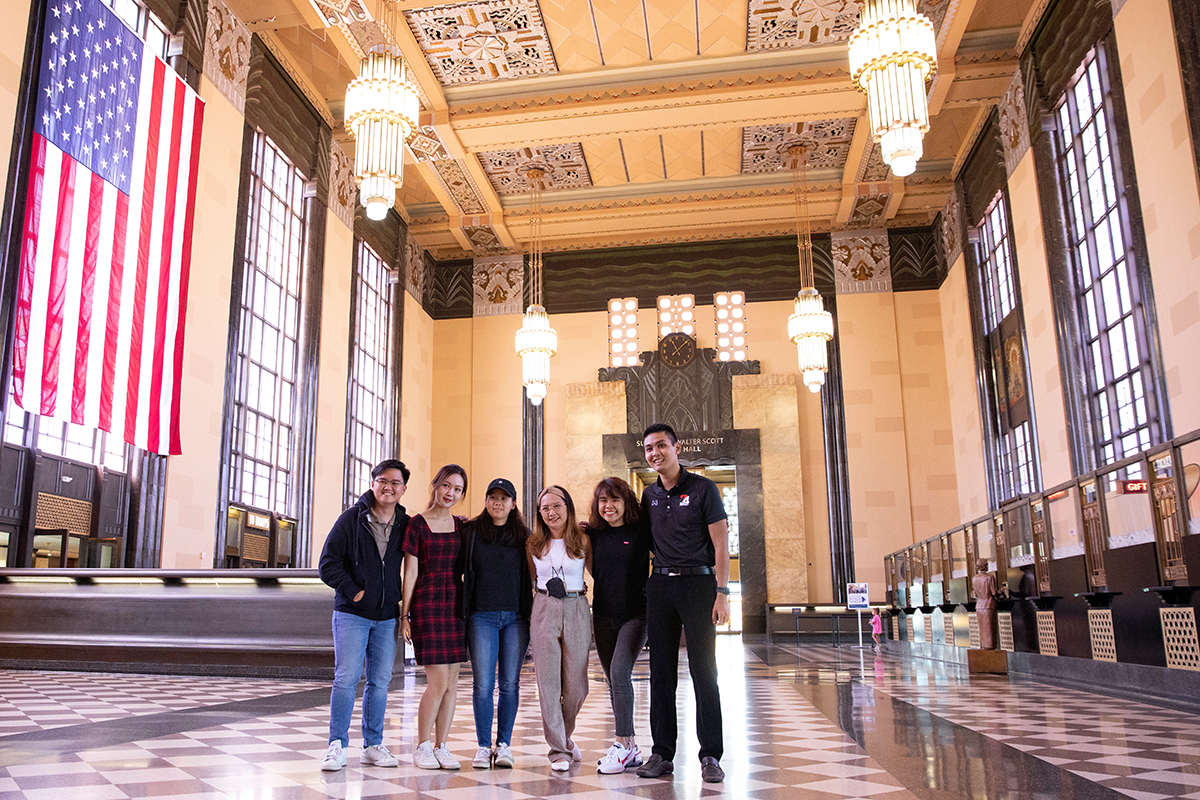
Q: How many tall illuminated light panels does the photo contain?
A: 3